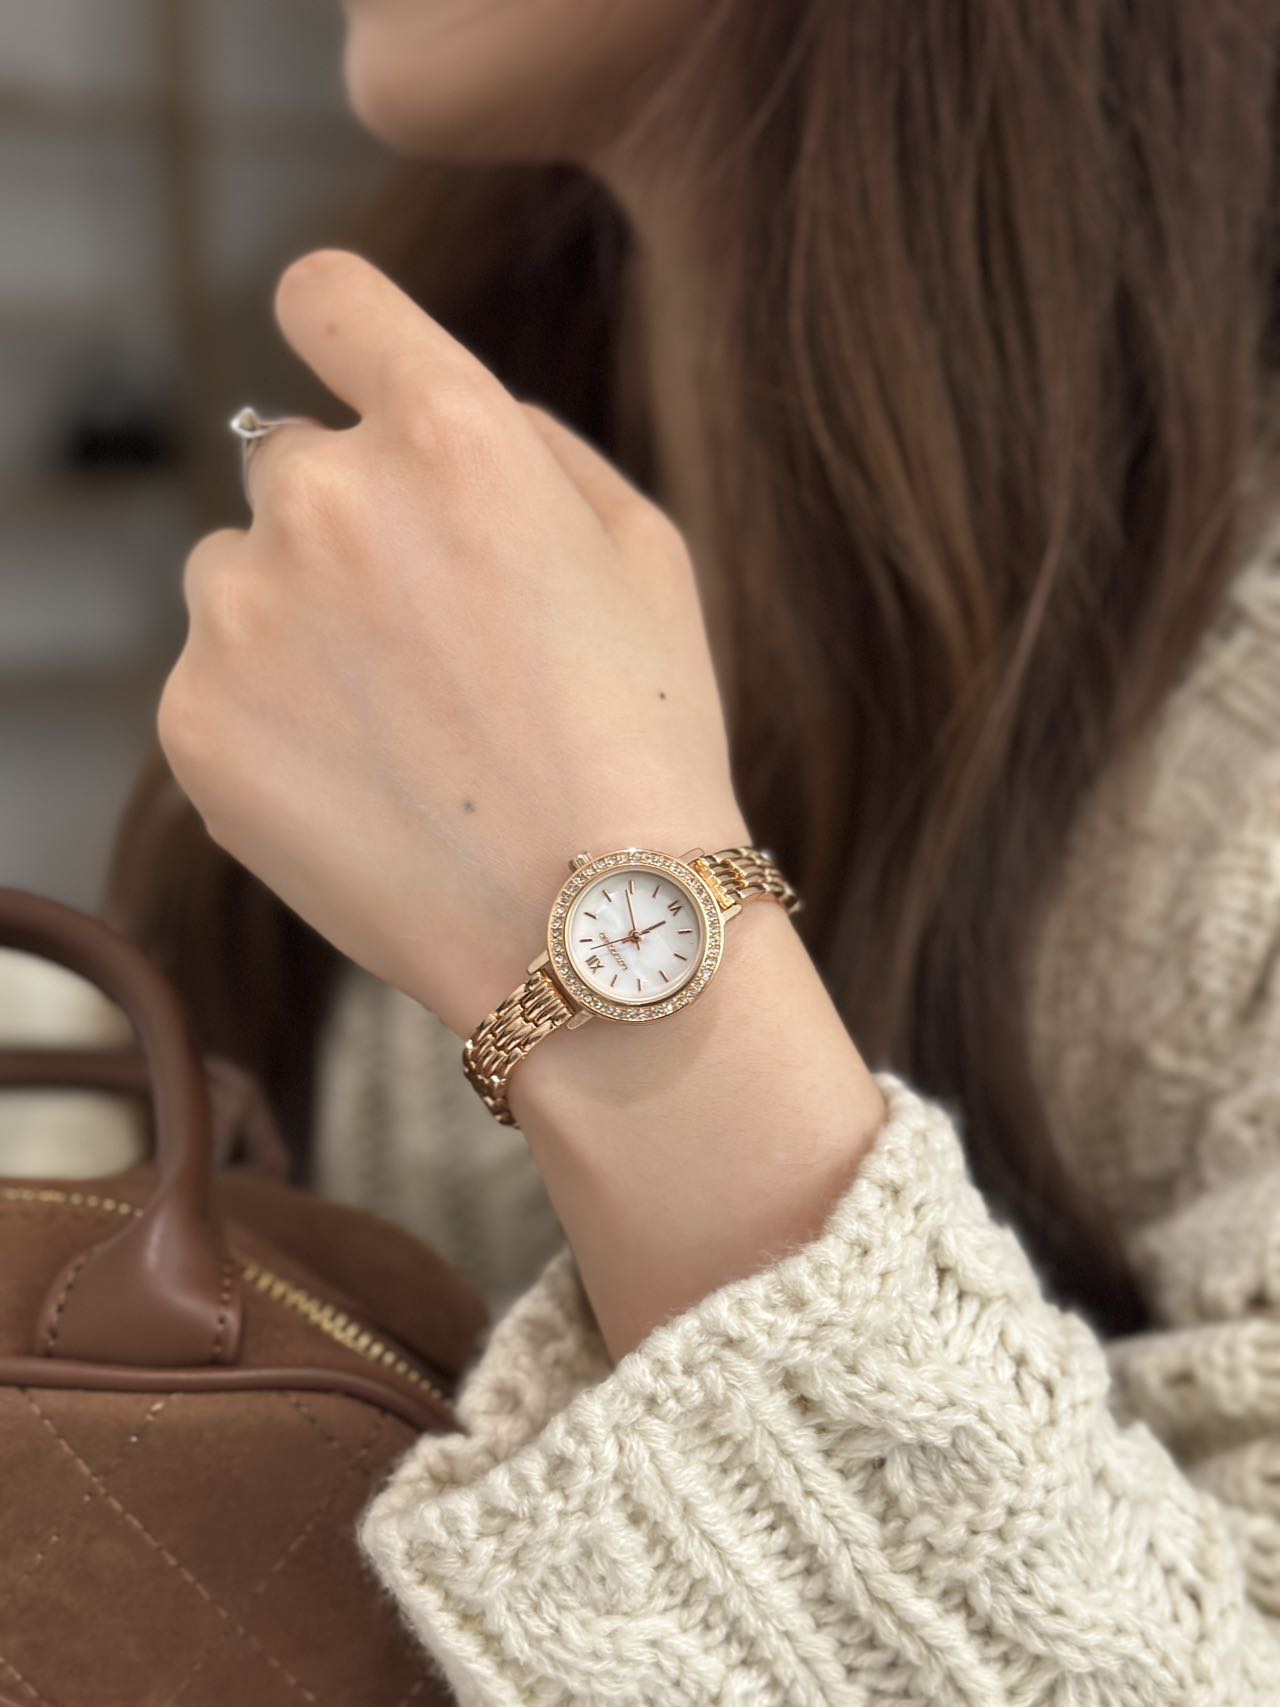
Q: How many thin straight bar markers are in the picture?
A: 10